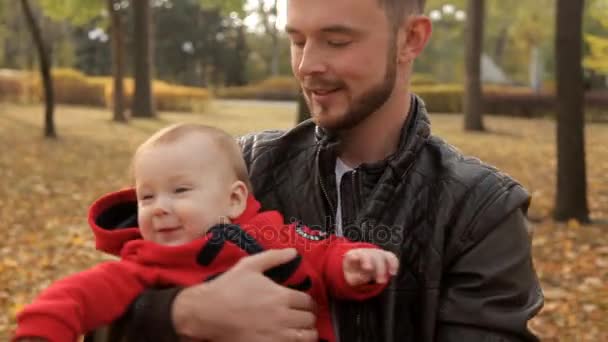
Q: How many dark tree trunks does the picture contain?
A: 5